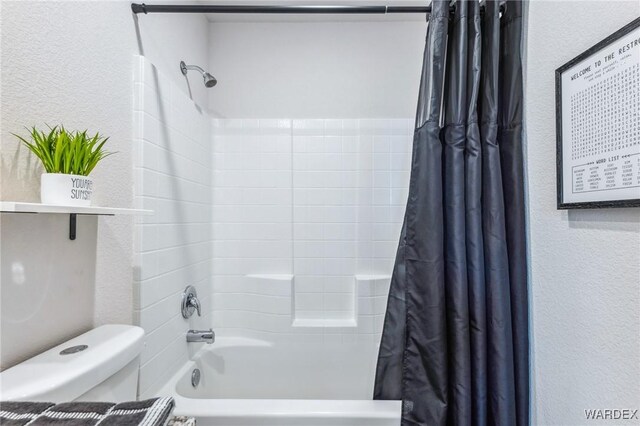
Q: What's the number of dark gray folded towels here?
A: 1